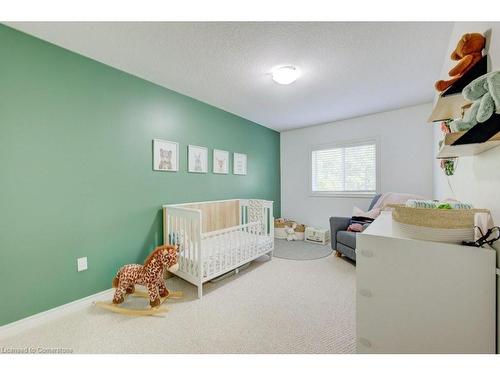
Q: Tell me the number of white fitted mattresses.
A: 1